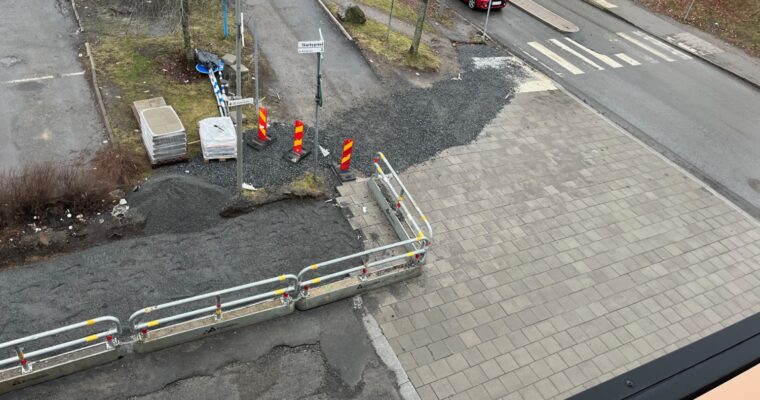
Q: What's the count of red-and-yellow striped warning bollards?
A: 3